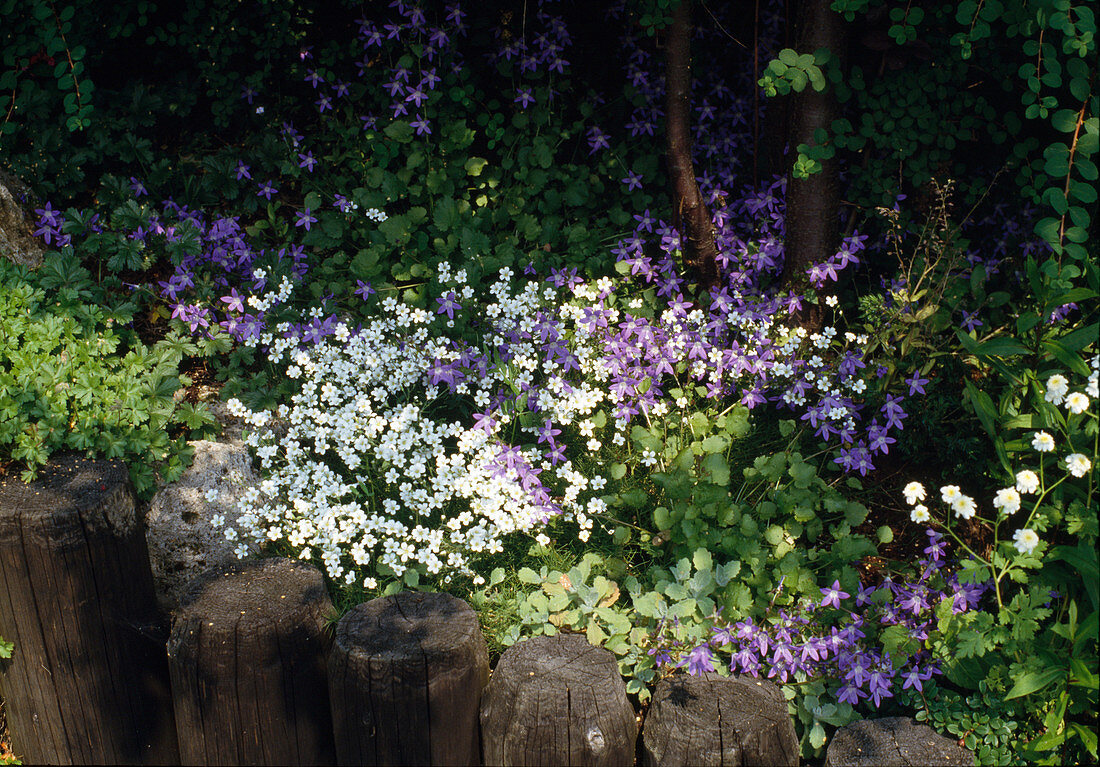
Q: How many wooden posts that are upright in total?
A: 6